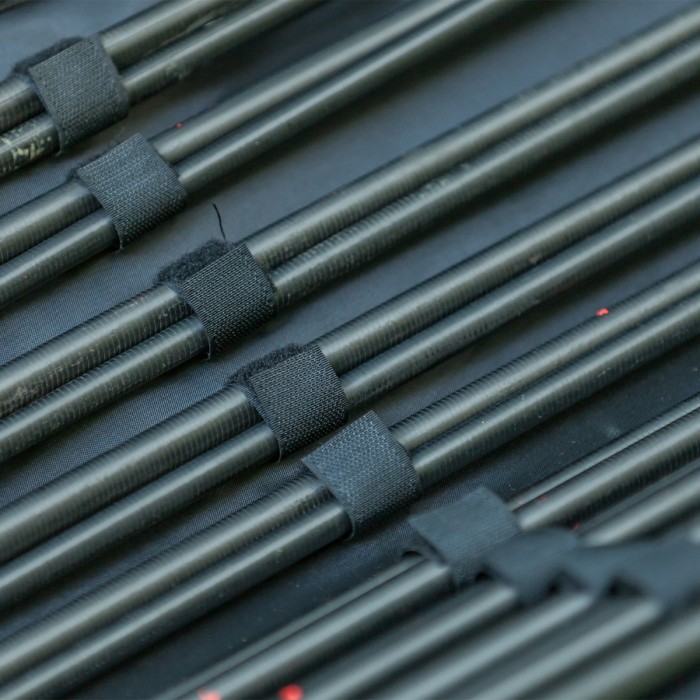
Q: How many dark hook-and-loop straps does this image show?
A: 9